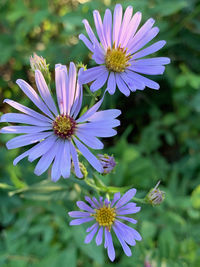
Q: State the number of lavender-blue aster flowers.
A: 3